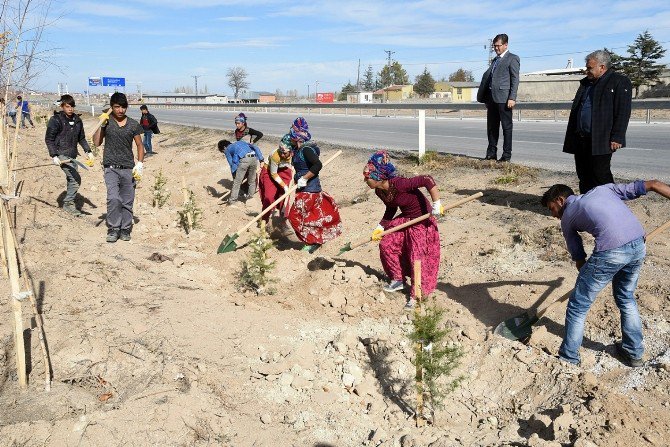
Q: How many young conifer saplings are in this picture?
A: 4